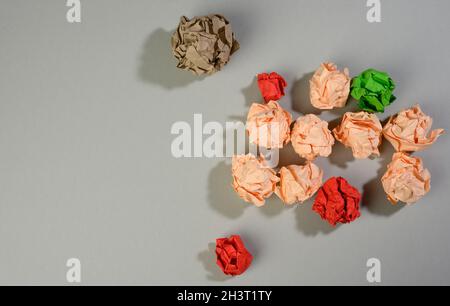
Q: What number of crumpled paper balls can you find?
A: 13